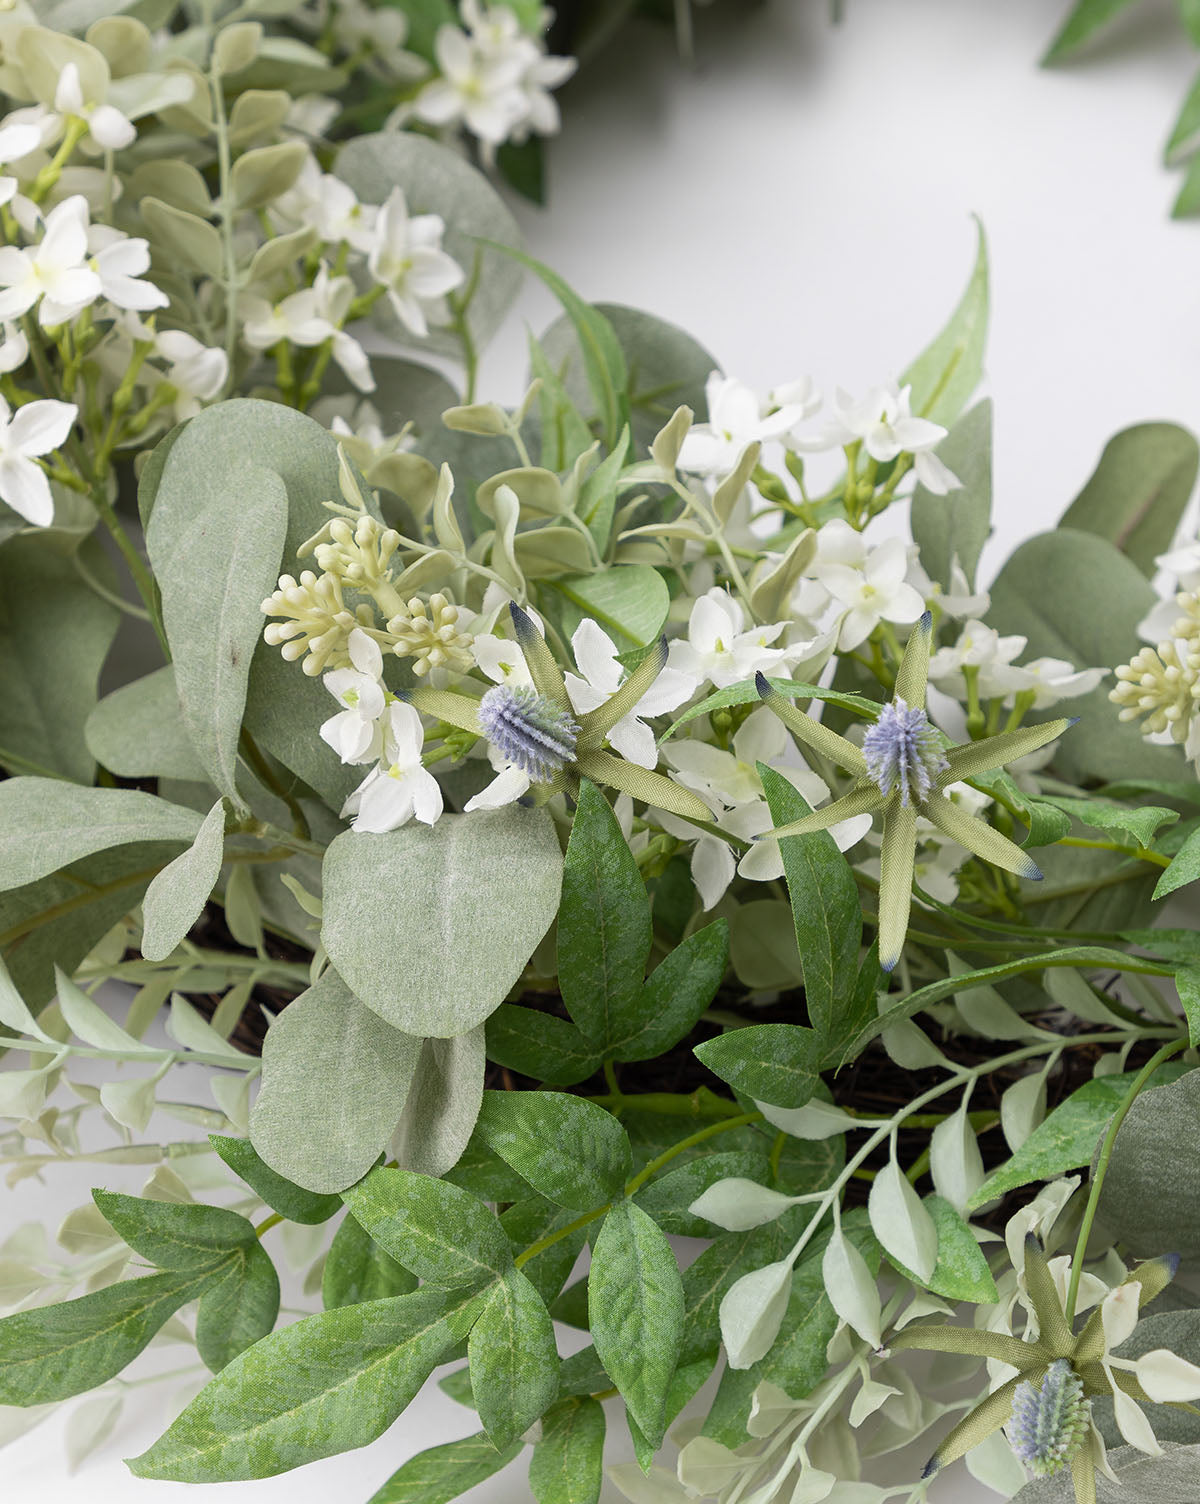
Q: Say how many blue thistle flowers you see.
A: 3